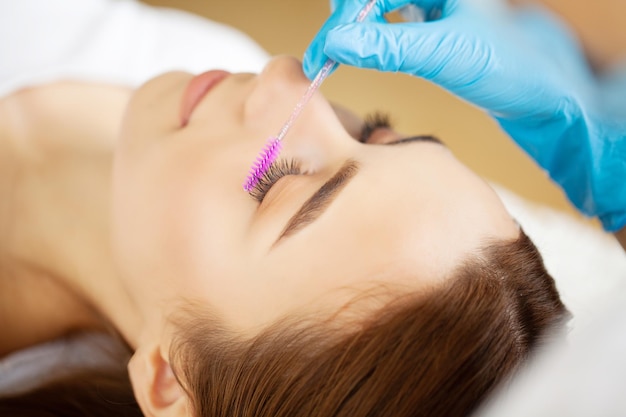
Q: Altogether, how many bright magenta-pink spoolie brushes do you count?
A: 1